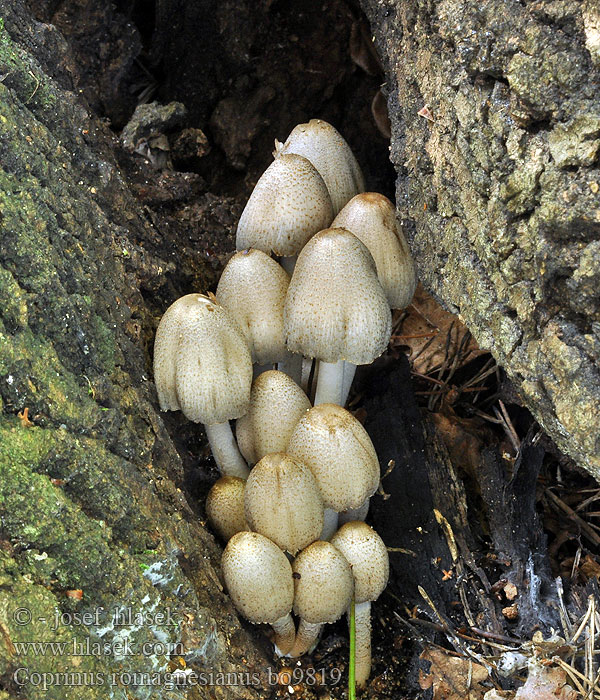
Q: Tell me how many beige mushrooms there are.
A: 13